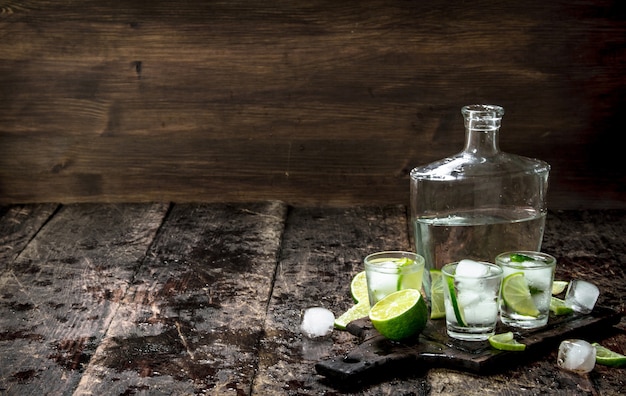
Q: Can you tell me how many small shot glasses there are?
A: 3